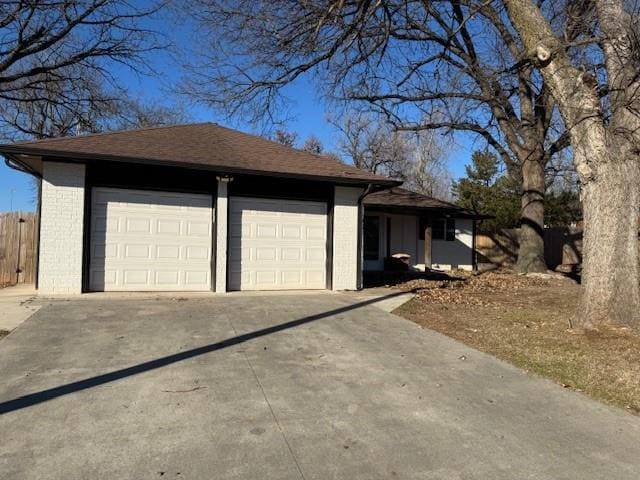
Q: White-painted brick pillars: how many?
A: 3